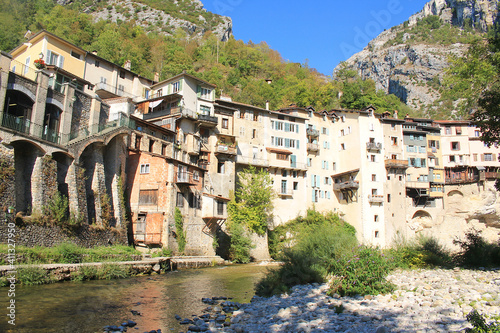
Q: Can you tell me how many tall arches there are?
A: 4